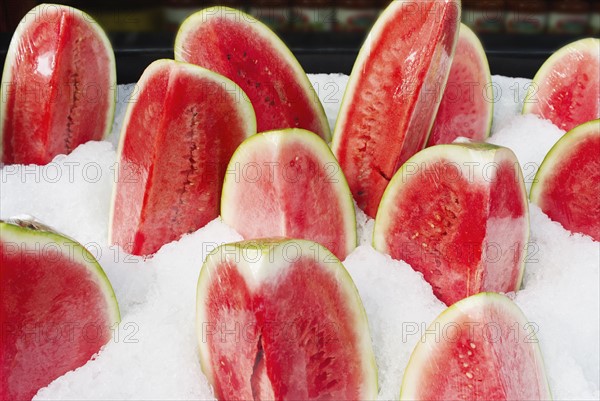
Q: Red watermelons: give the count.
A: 12